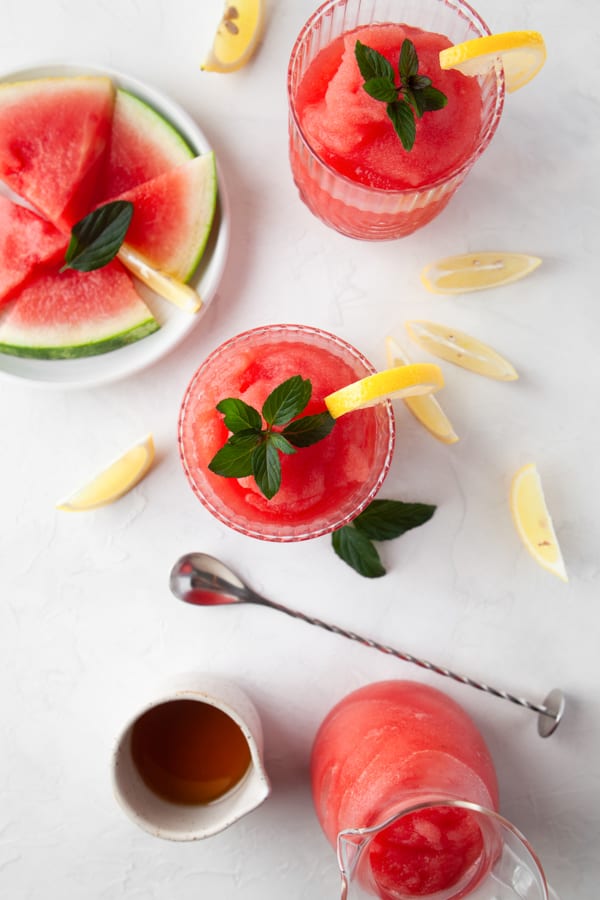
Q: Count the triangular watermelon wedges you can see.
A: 5